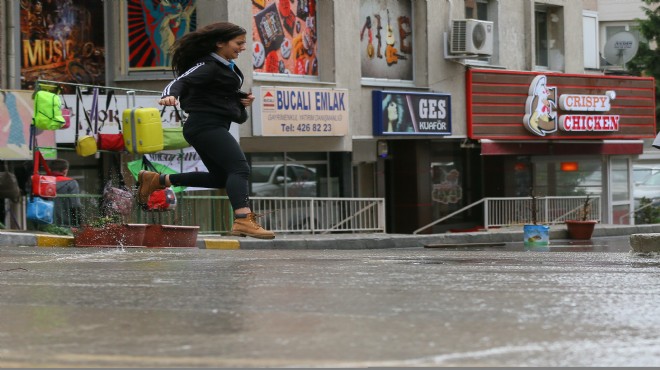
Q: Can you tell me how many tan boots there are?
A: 2